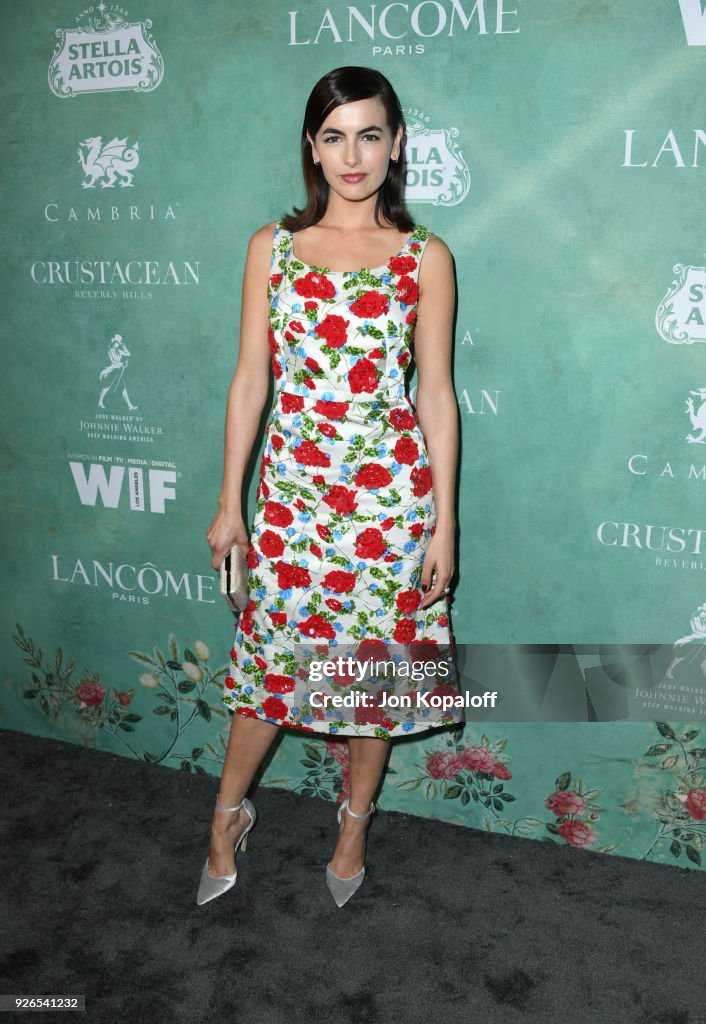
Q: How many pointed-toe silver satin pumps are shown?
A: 2